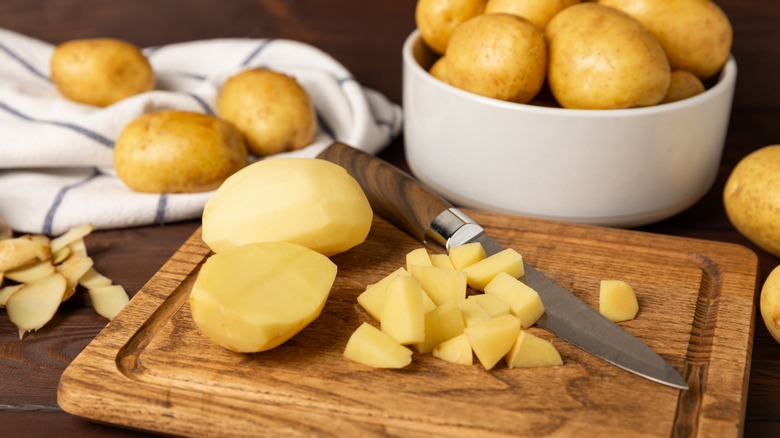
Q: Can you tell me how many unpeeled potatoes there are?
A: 12